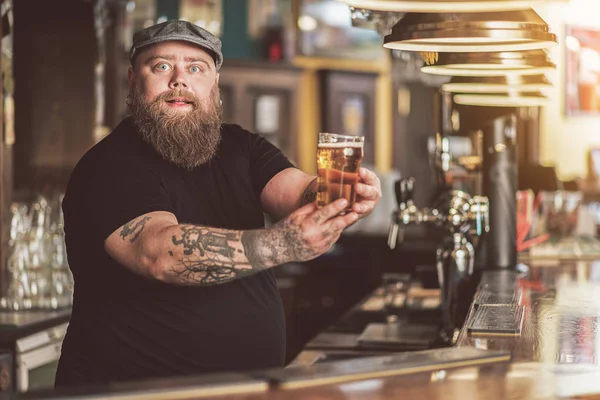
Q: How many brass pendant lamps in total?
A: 5